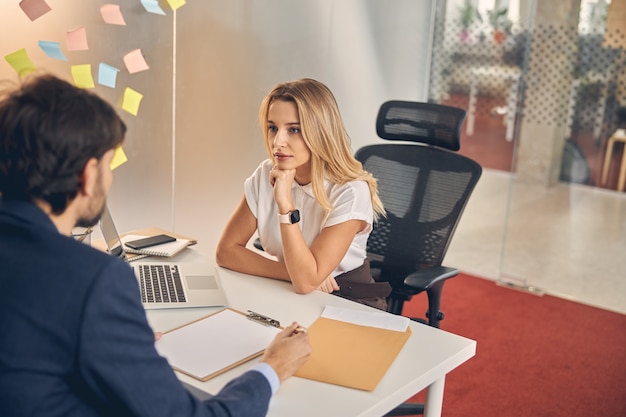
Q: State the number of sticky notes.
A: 12